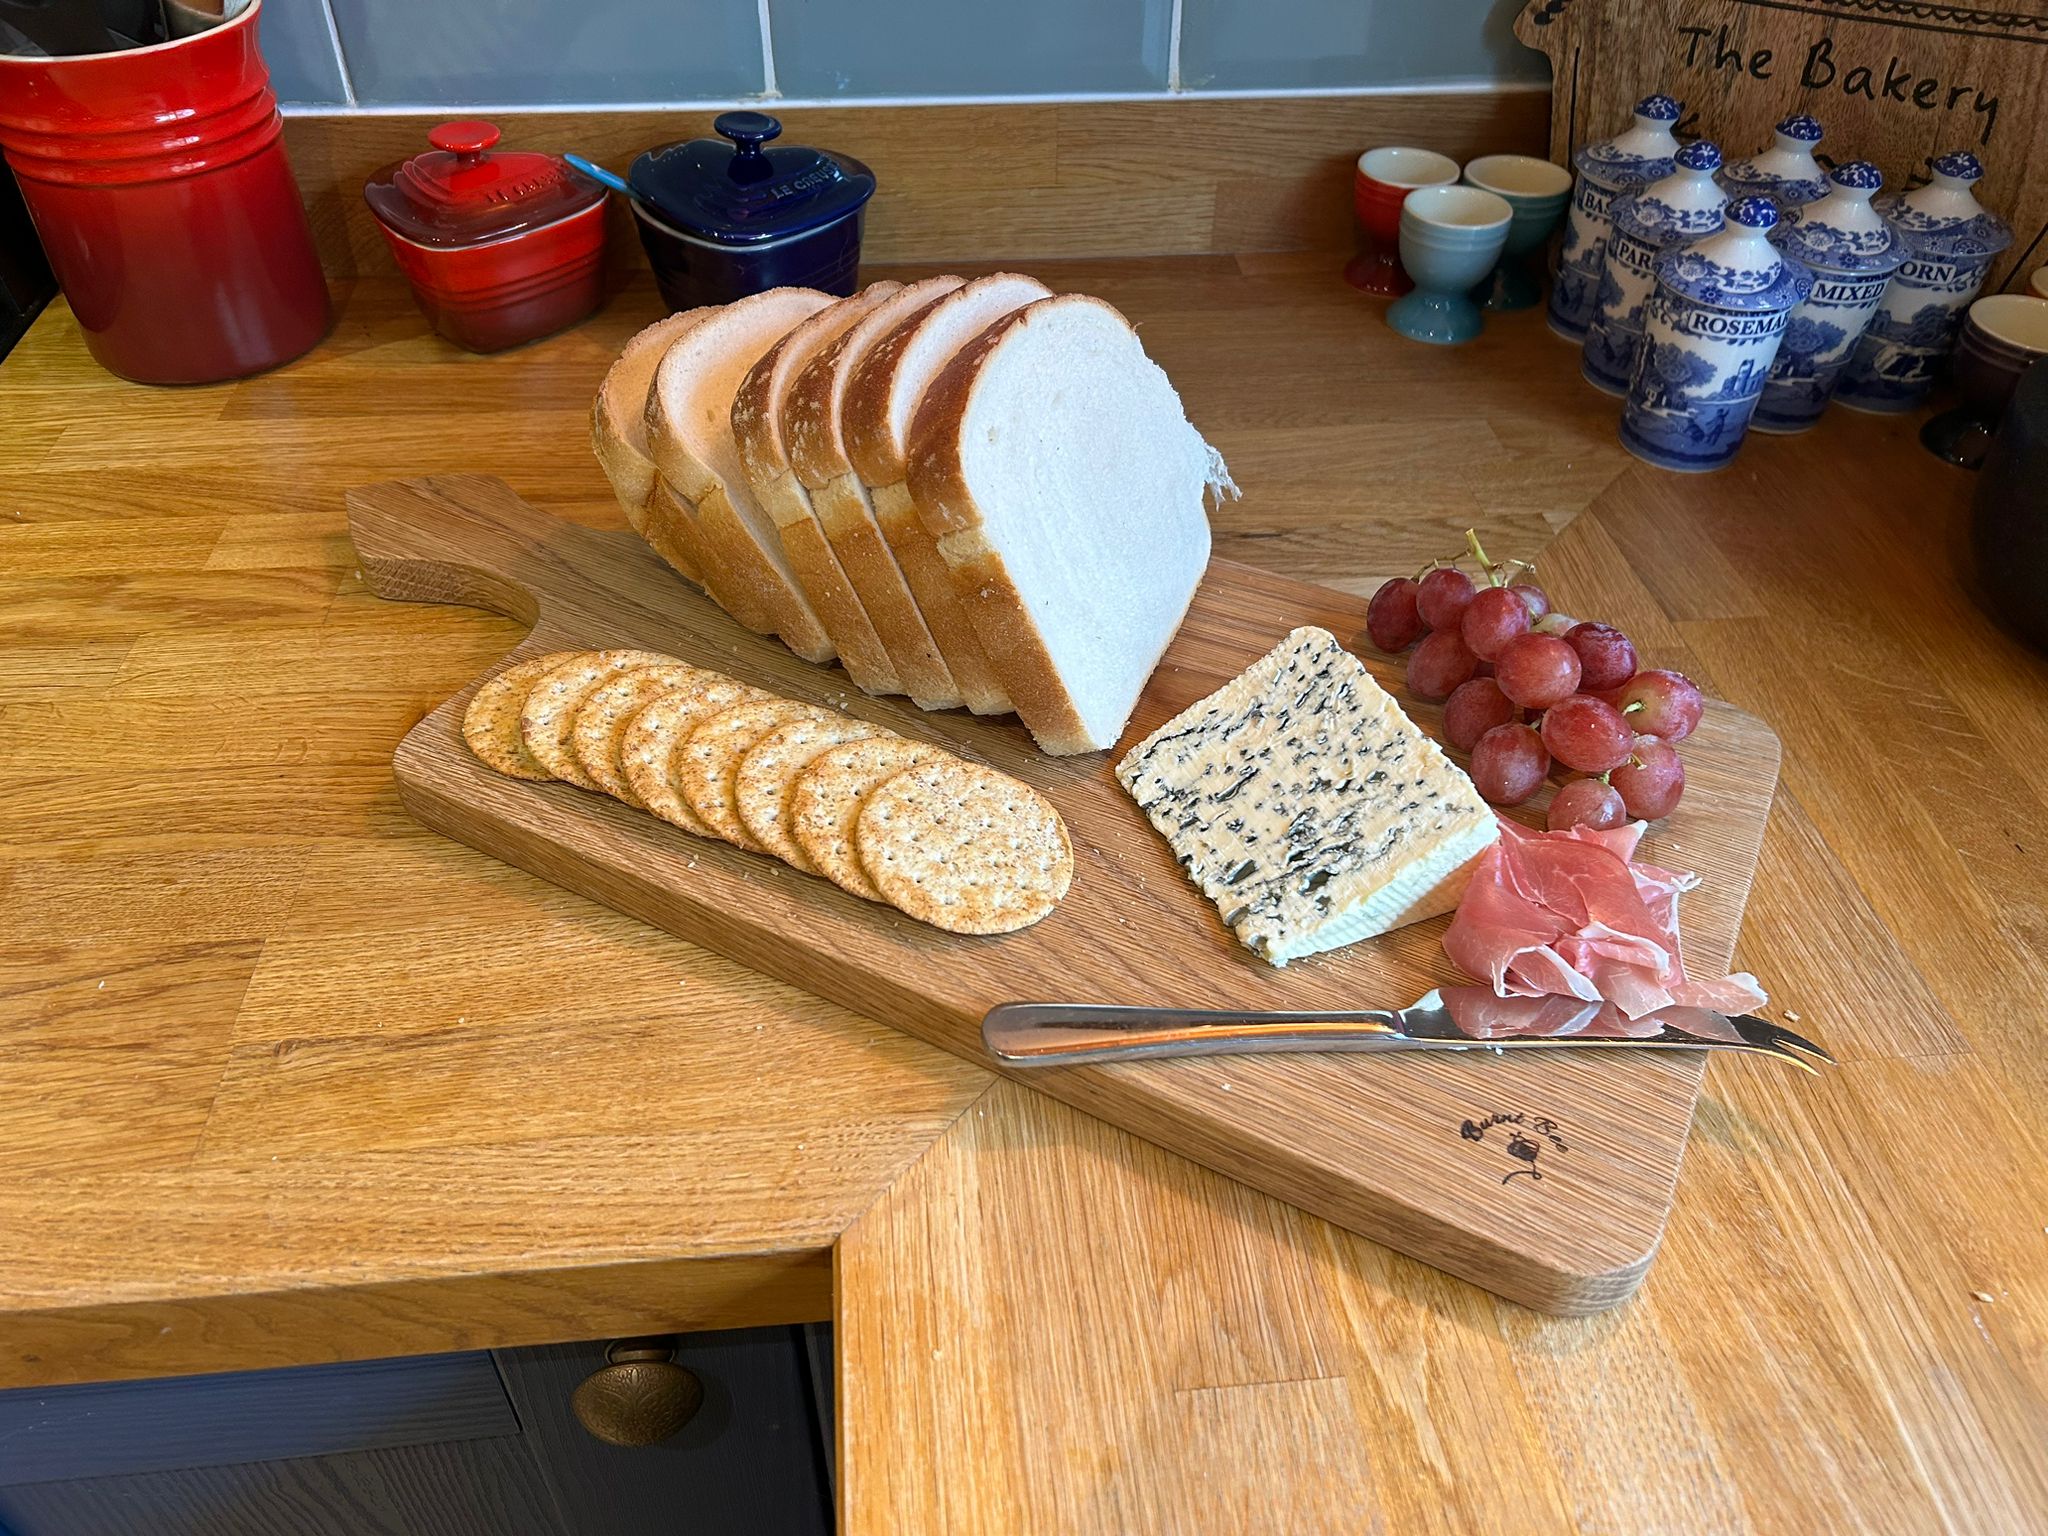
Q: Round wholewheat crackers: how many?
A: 8